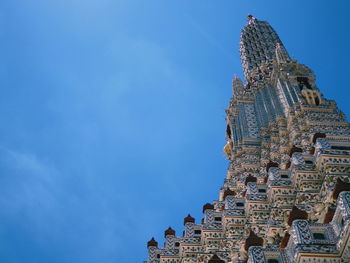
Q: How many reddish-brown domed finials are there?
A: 13